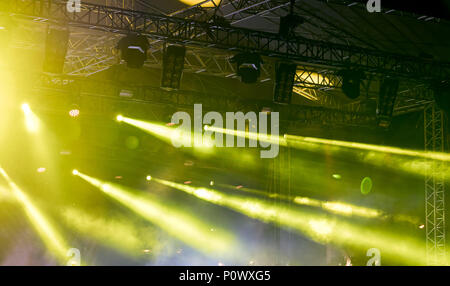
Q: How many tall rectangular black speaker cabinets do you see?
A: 4